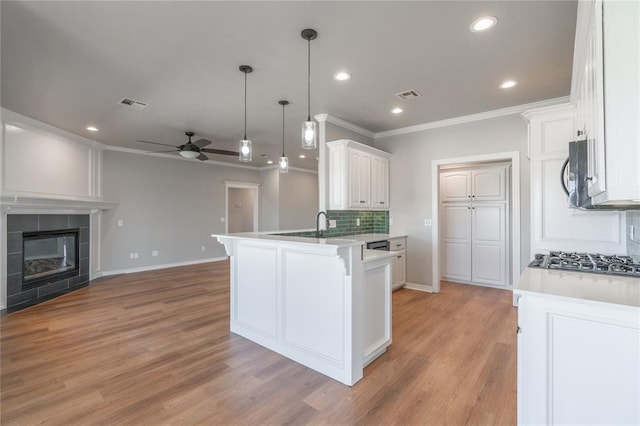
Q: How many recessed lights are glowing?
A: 7